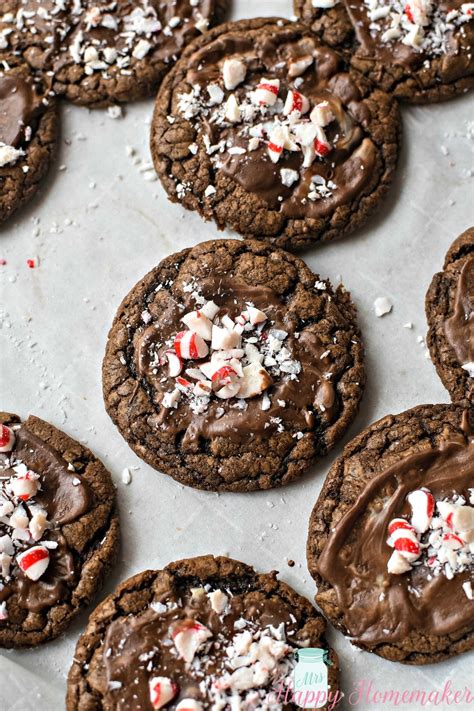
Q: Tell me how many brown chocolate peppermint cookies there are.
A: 9